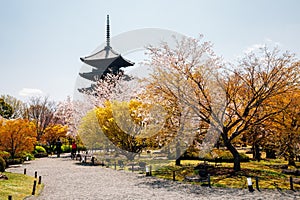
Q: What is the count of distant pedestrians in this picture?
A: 2